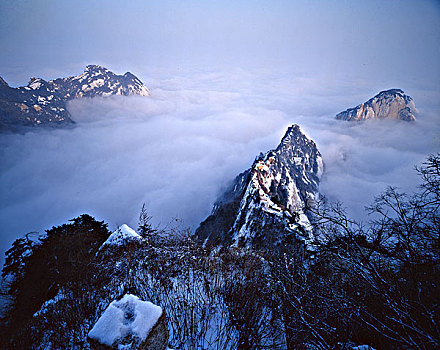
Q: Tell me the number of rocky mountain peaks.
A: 3